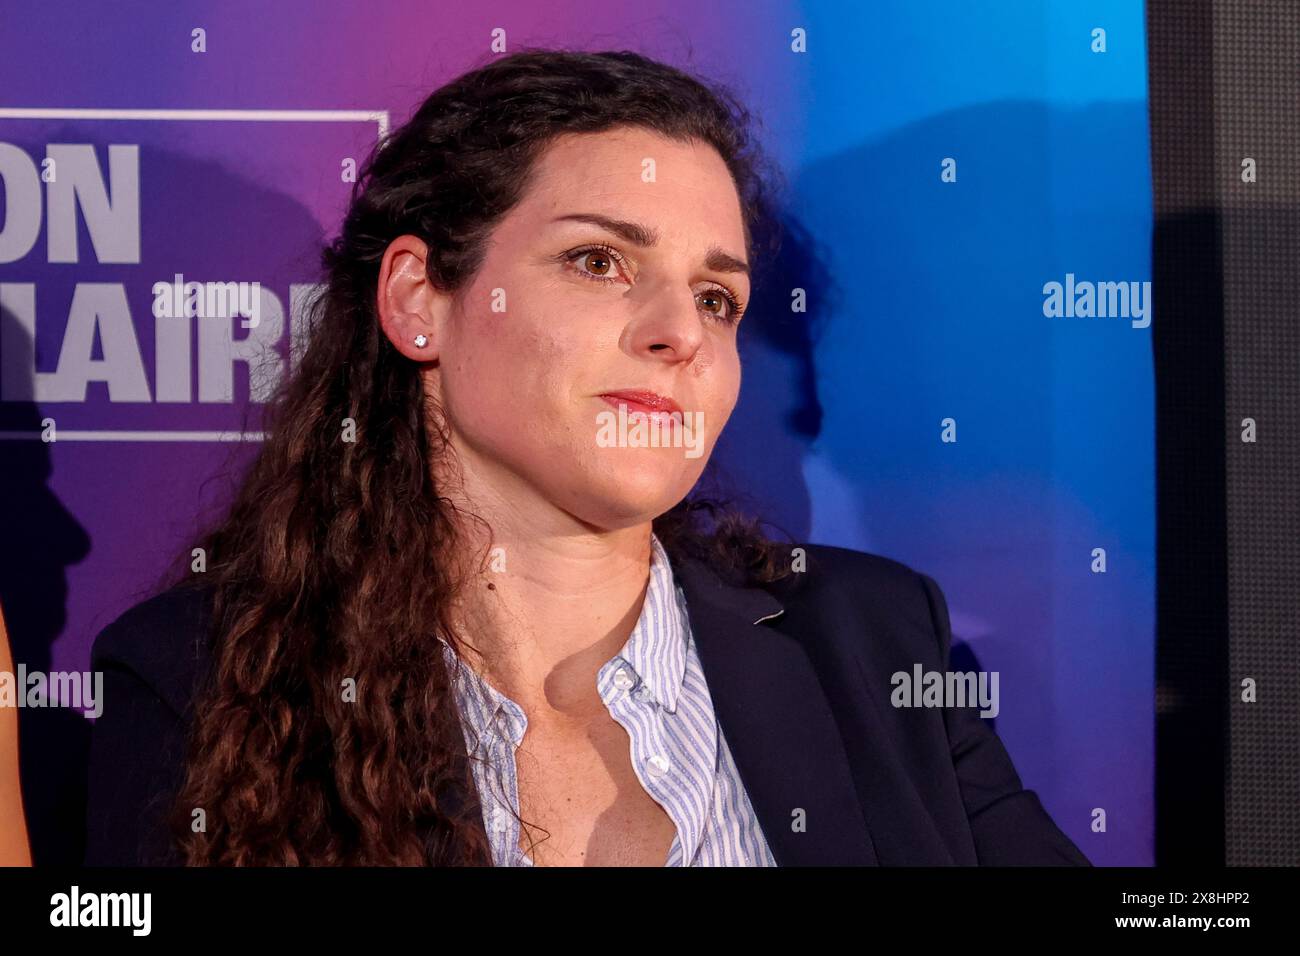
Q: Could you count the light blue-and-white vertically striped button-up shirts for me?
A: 1